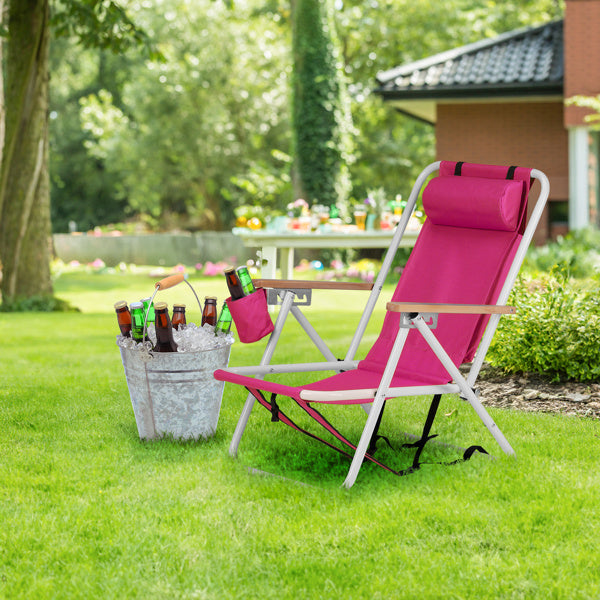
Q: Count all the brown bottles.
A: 5